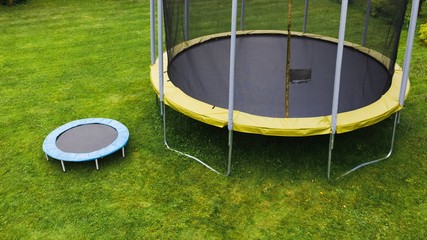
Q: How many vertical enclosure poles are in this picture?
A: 9